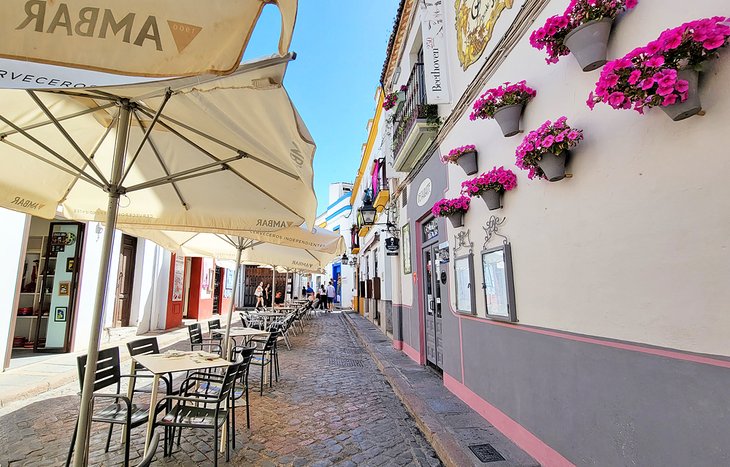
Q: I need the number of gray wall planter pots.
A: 7